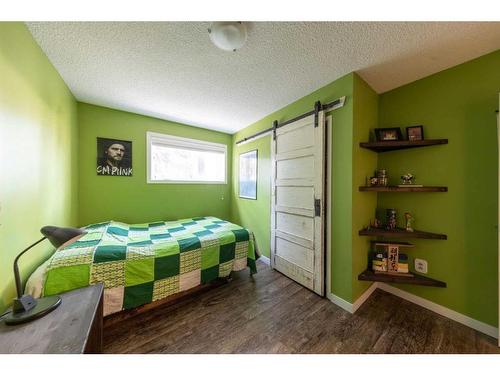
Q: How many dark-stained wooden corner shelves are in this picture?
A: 4